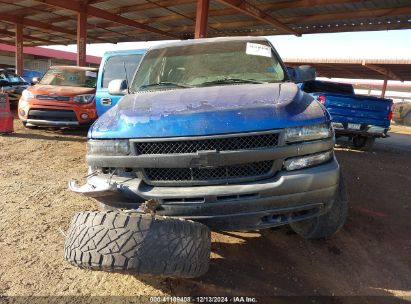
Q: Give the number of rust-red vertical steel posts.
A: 4